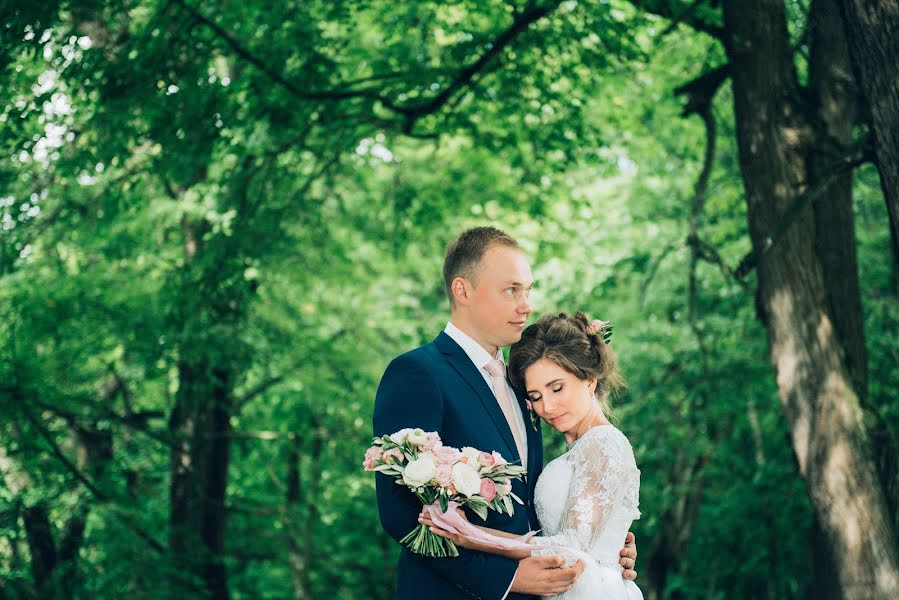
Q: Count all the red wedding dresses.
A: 0